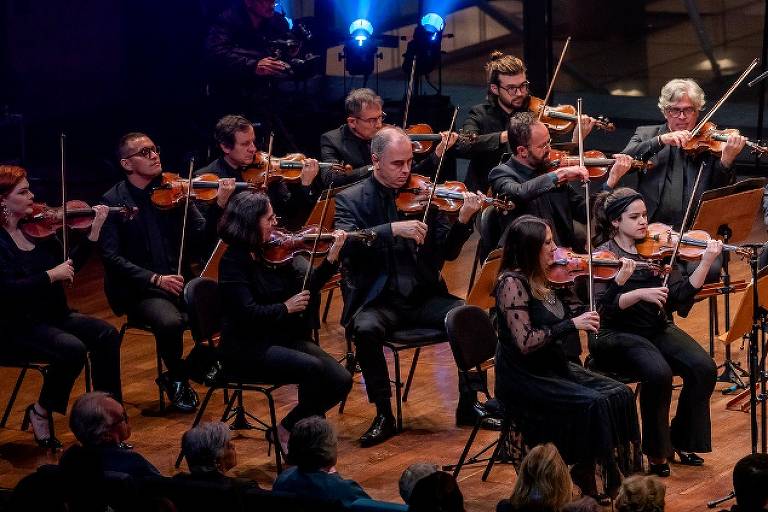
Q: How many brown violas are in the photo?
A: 11